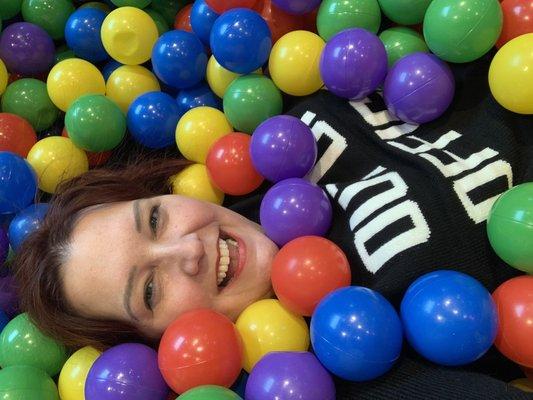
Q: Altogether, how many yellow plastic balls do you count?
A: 12